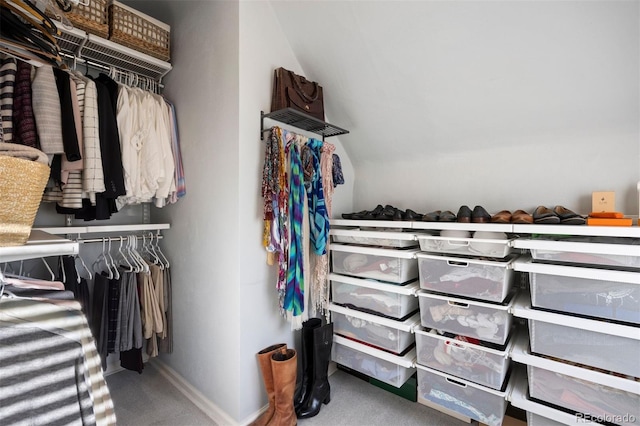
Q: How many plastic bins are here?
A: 15